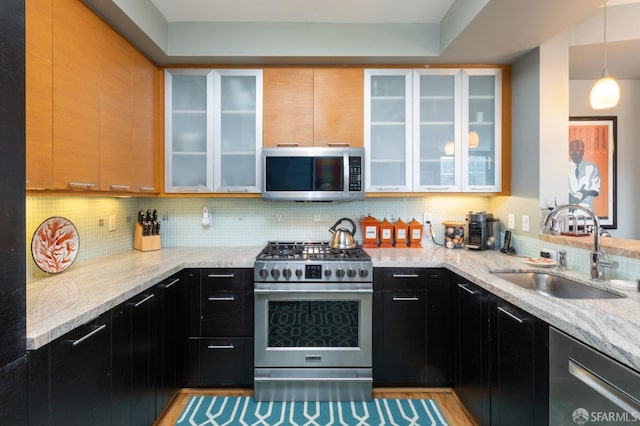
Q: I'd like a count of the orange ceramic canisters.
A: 4